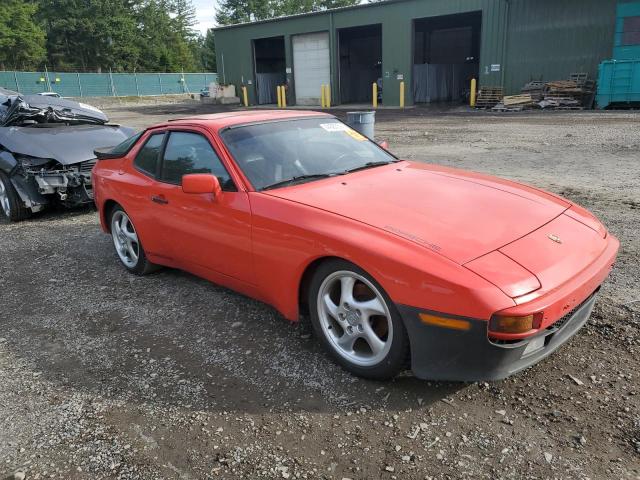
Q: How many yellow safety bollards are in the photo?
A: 8